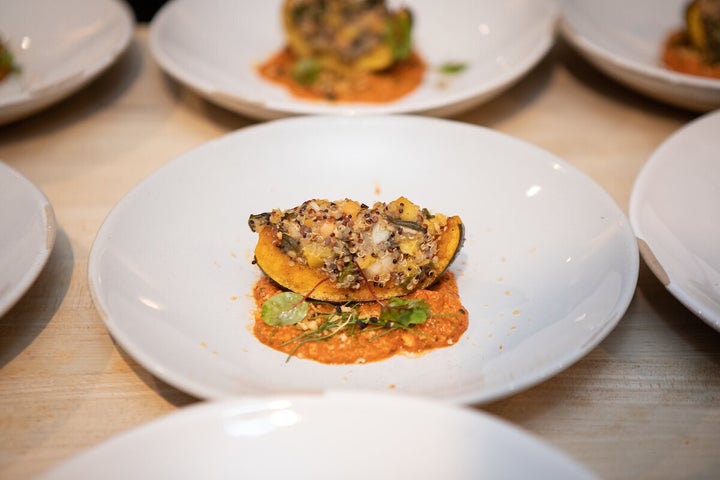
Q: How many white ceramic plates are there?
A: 7